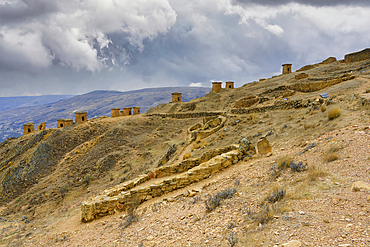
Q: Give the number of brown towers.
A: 11